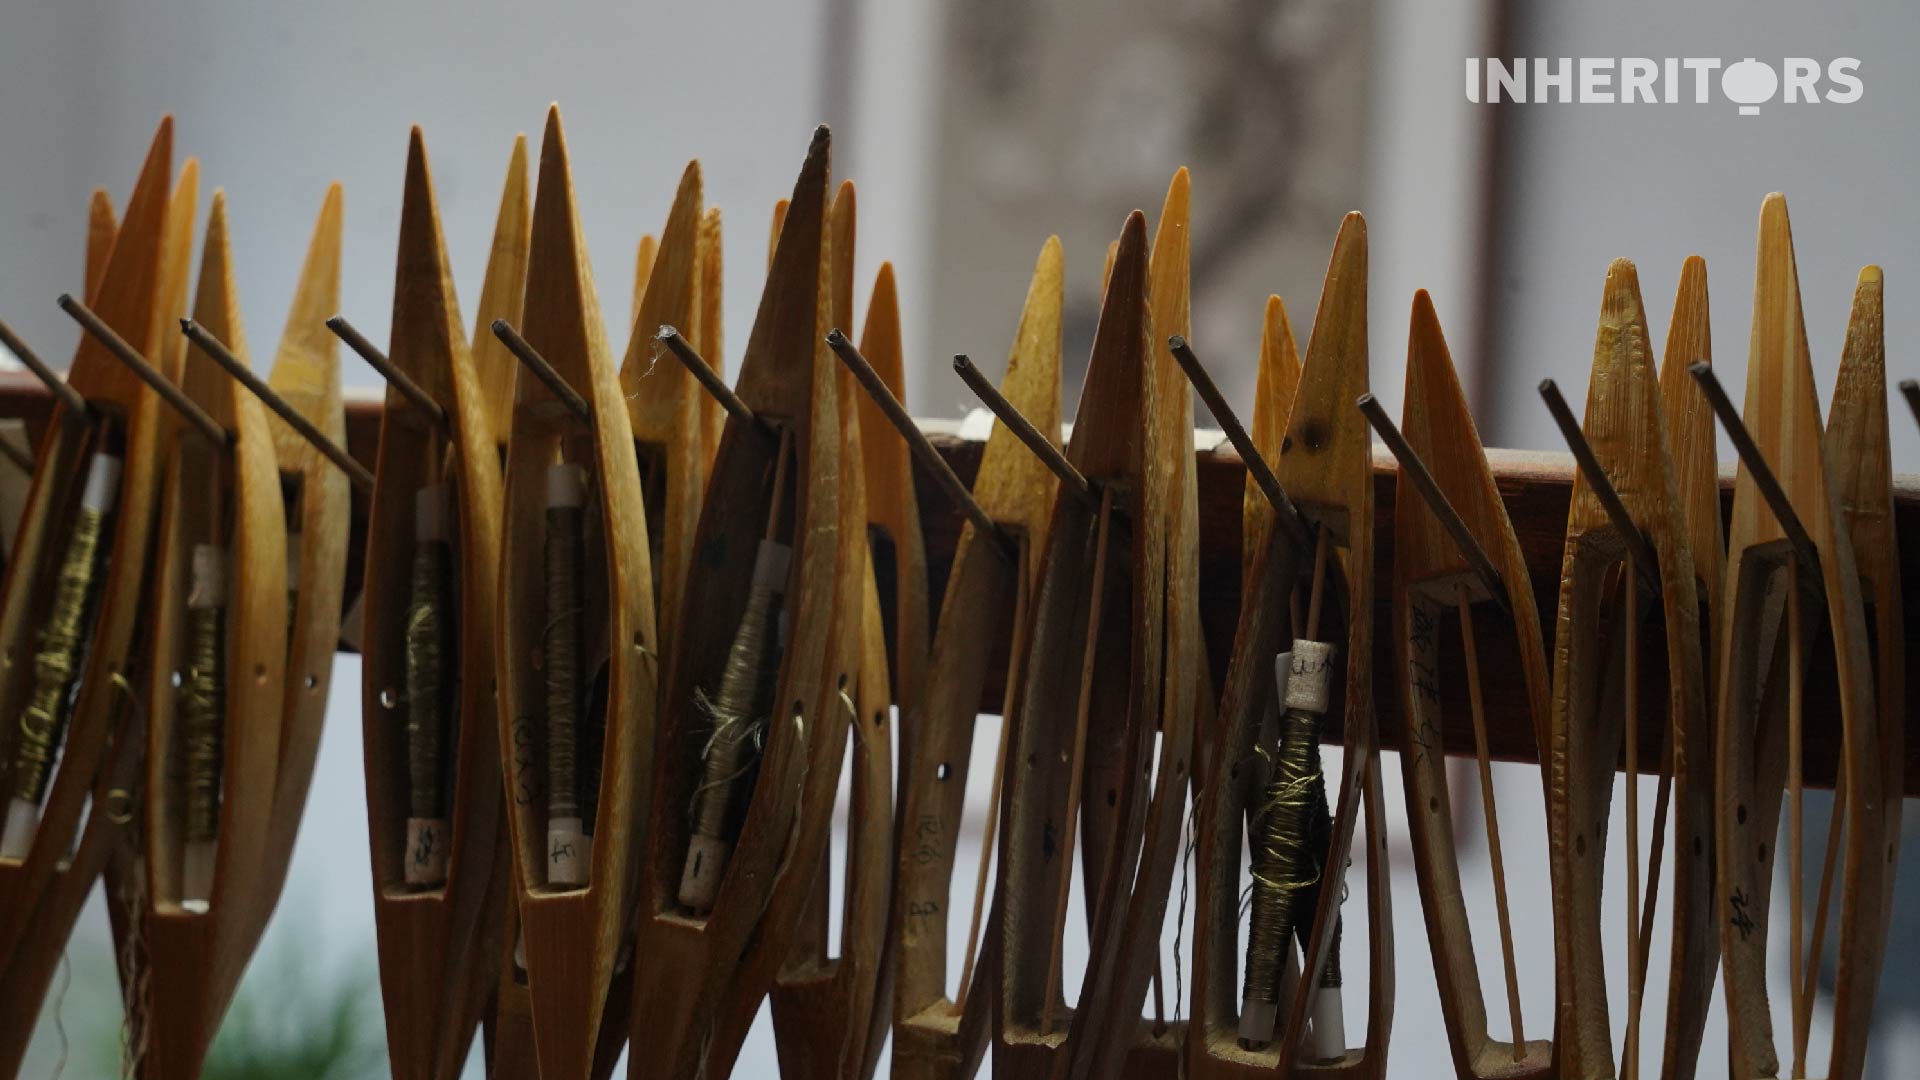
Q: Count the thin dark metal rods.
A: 13